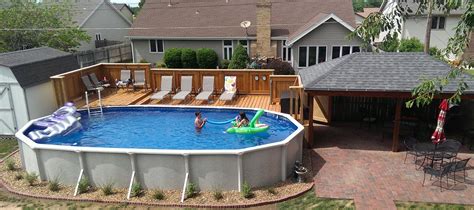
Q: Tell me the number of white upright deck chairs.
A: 4